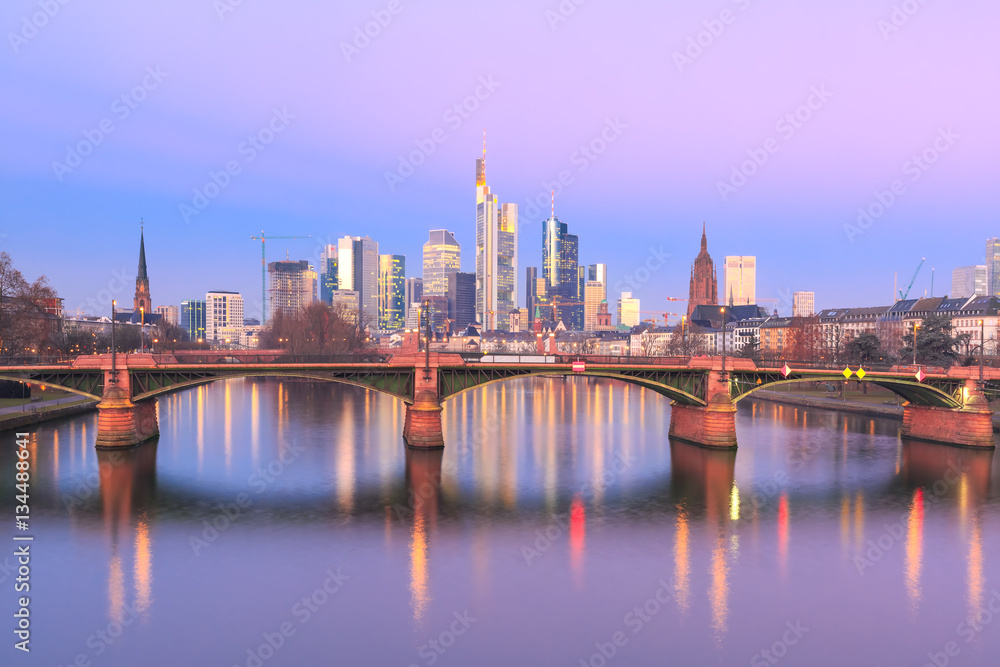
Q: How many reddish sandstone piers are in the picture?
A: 4